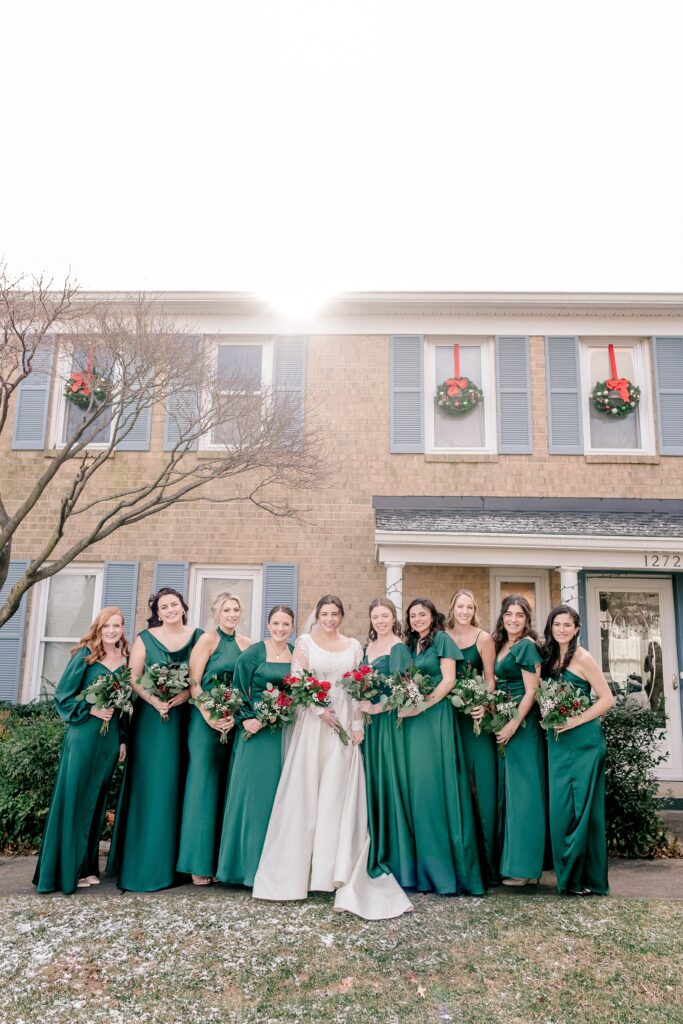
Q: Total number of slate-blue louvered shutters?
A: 12